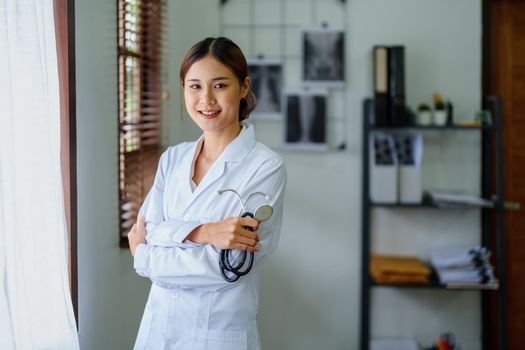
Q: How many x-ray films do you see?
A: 3